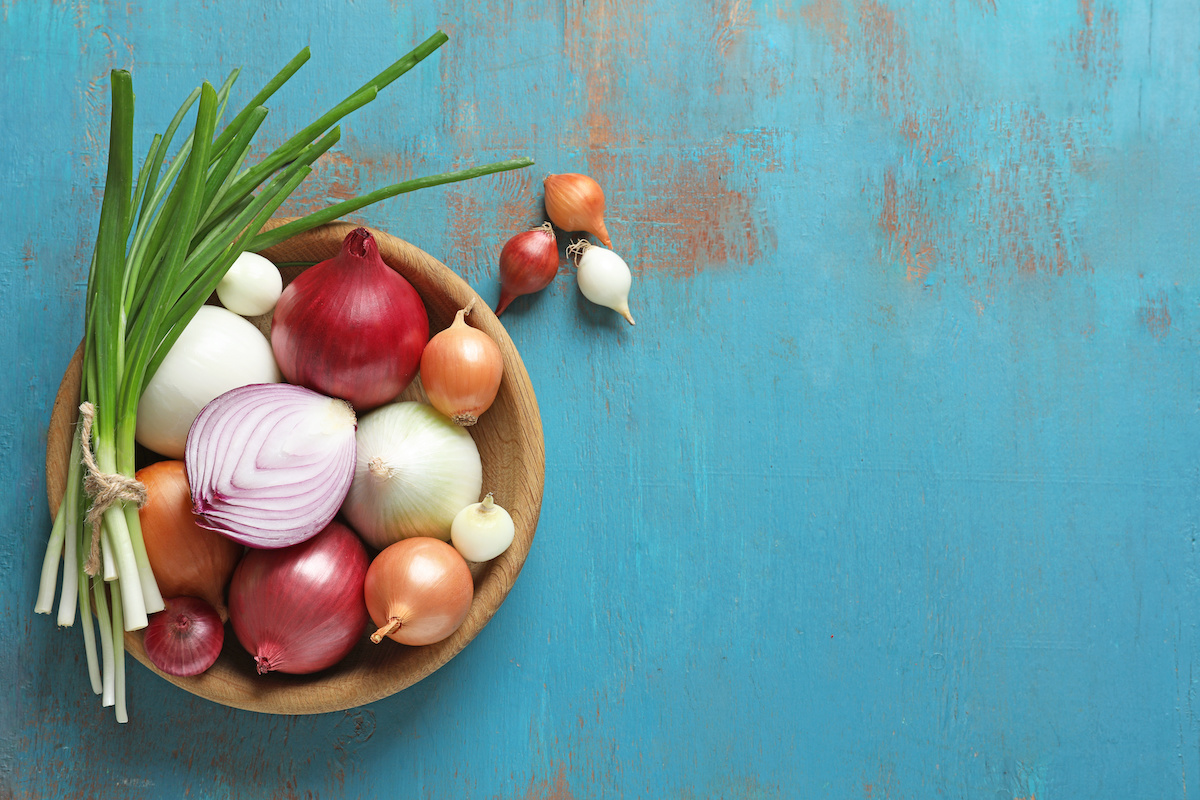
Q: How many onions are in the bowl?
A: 11